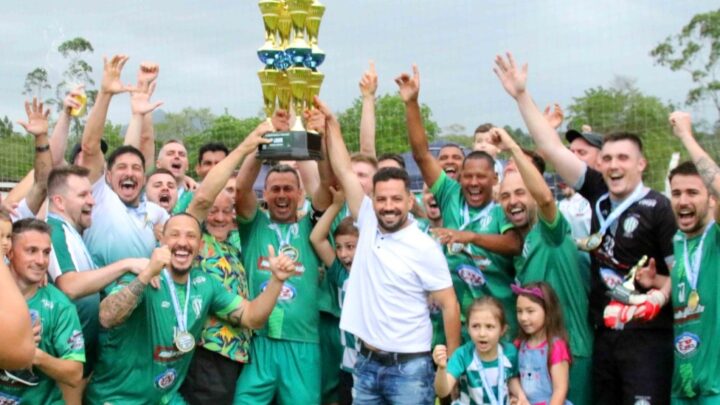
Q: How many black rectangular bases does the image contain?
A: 1